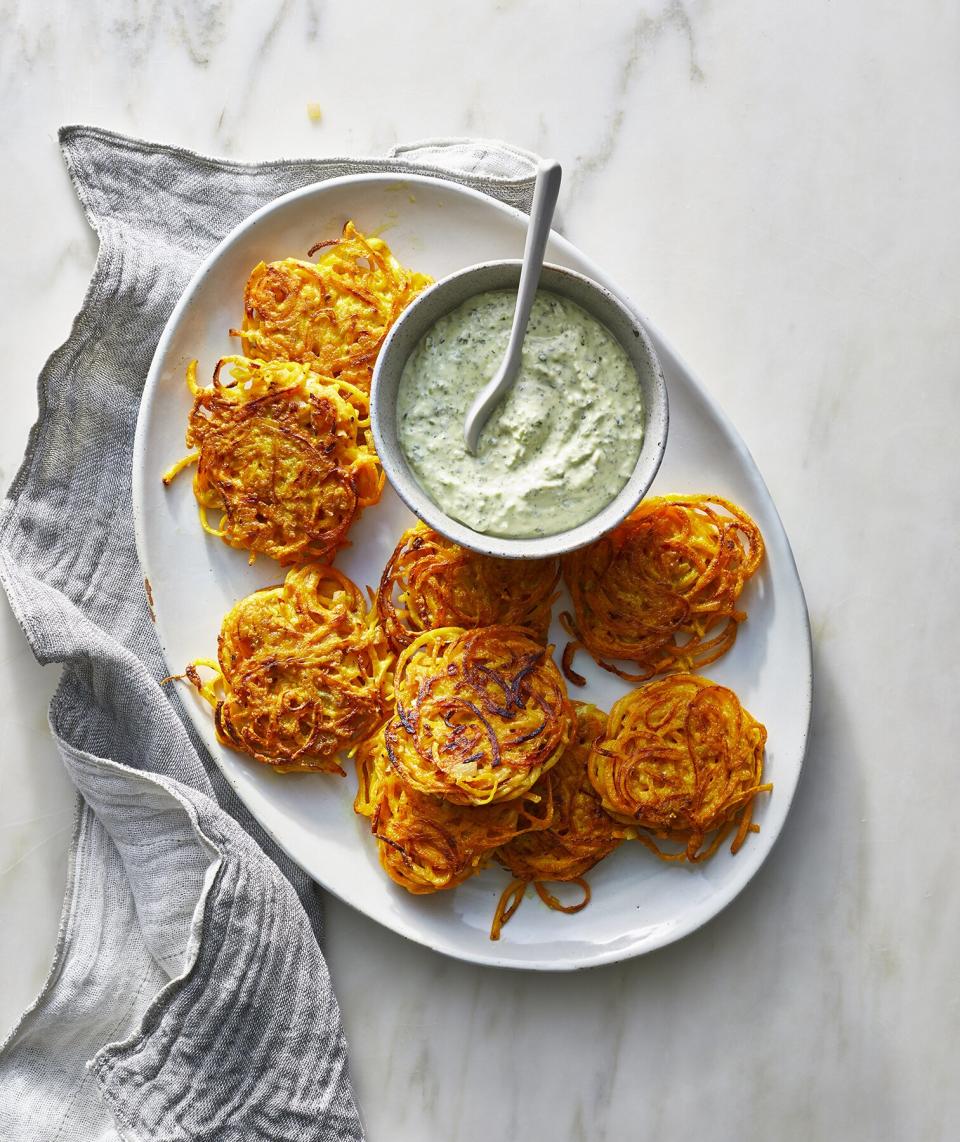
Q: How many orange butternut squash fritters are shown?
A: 9